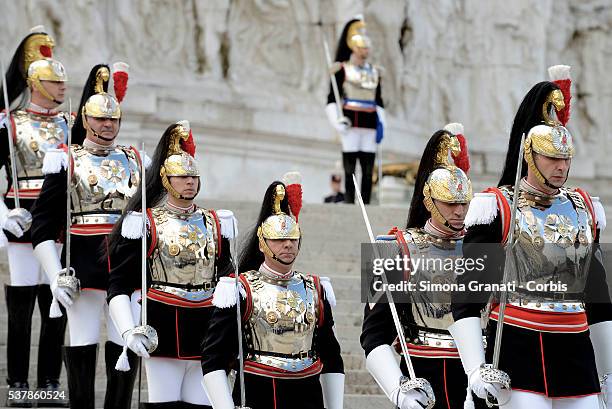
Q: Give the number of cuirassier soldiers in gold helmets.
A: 7